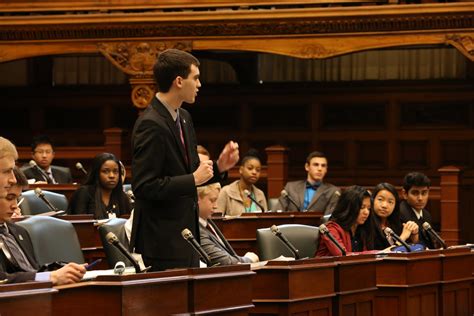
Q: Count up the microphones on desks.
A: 12